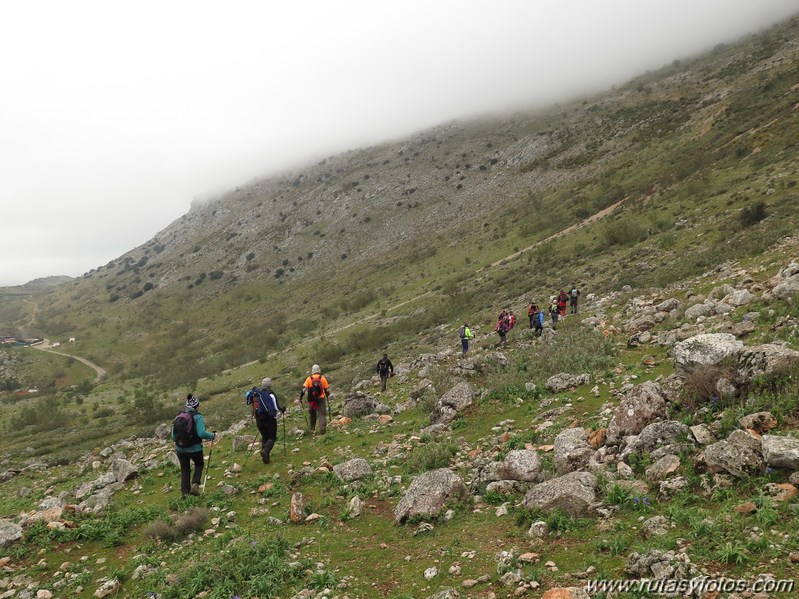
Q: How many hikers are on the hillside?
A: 13